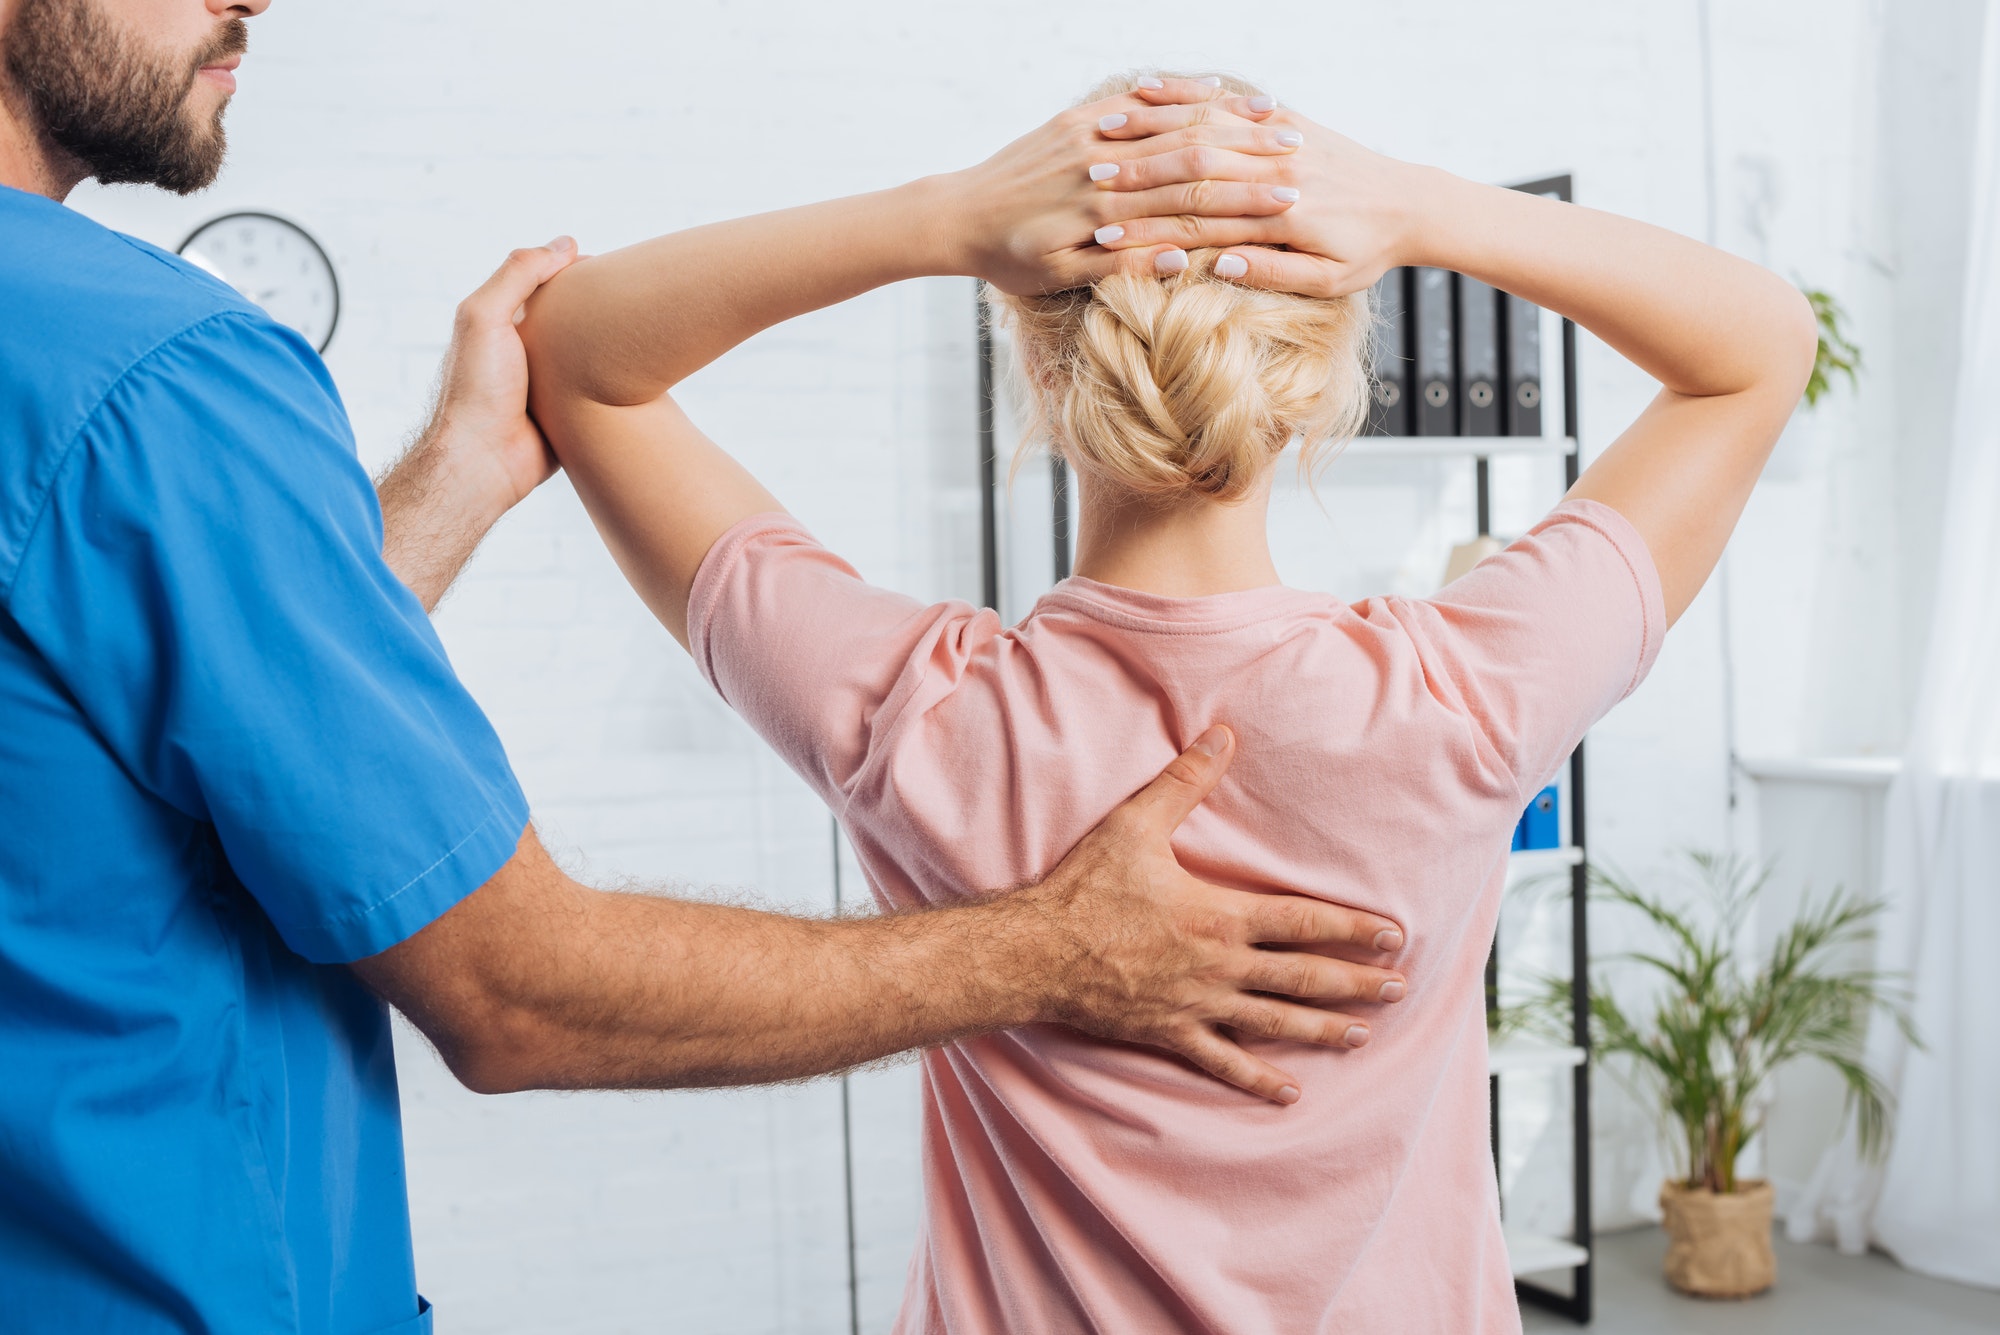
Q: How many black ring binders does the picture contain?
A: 4